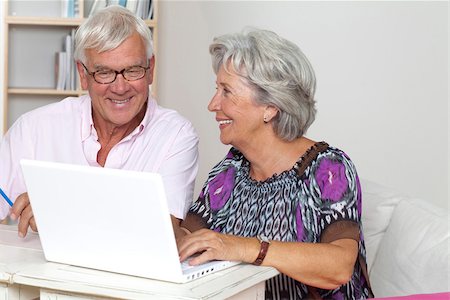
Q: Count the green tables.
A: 0